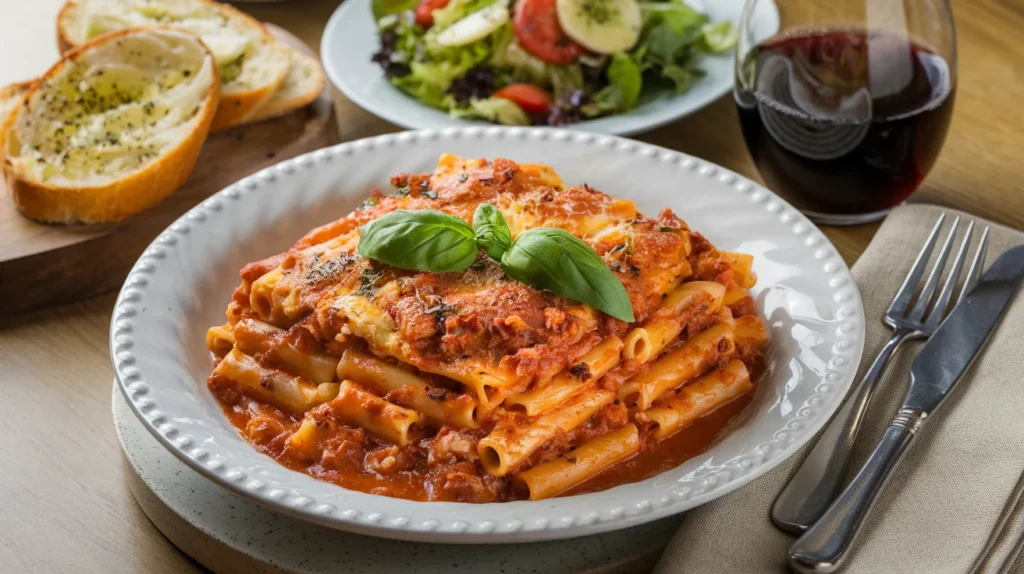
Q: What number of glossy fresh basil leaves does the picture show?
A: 3